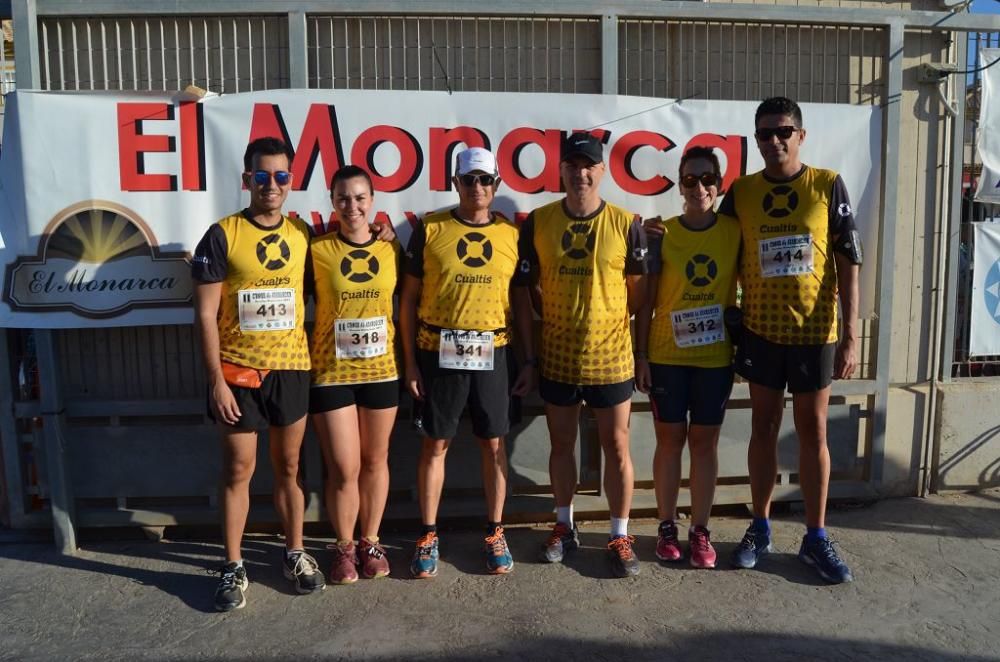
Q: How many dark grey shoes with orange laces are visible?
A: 2